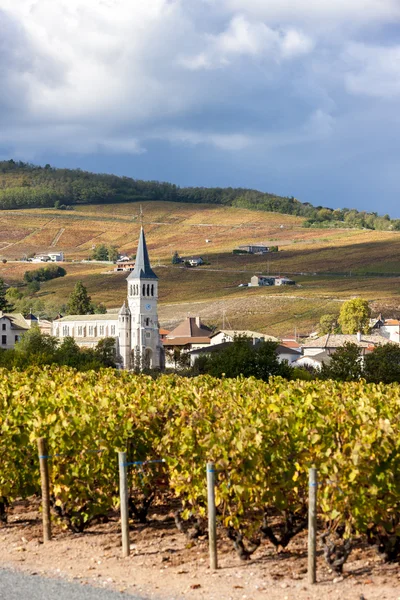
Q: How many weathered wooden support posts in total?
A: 4